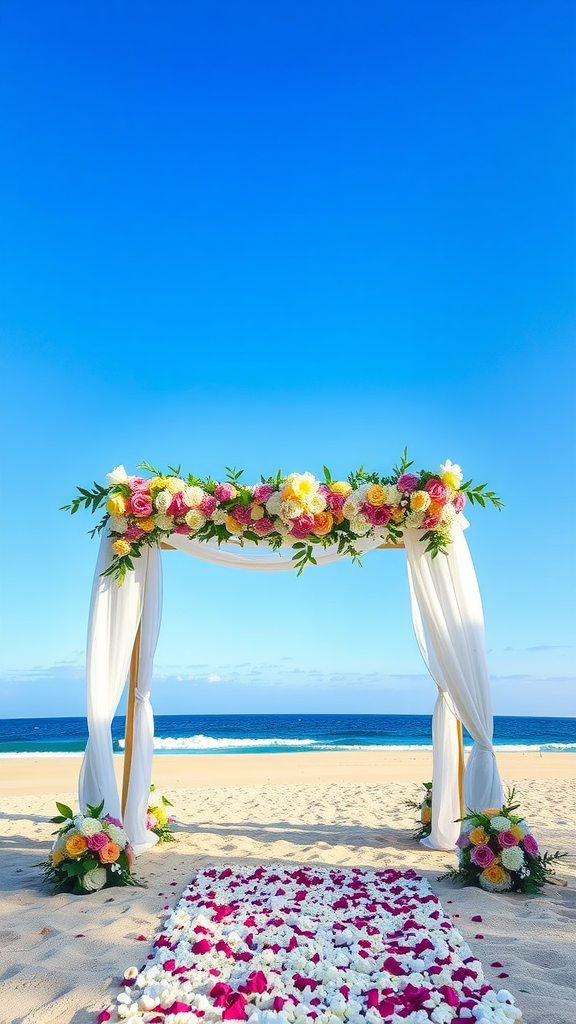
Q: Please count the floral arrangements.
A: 5